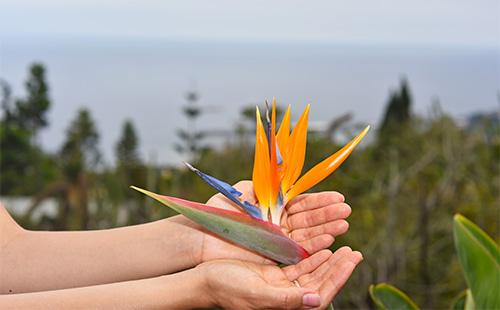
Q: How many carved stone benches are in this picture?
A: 0